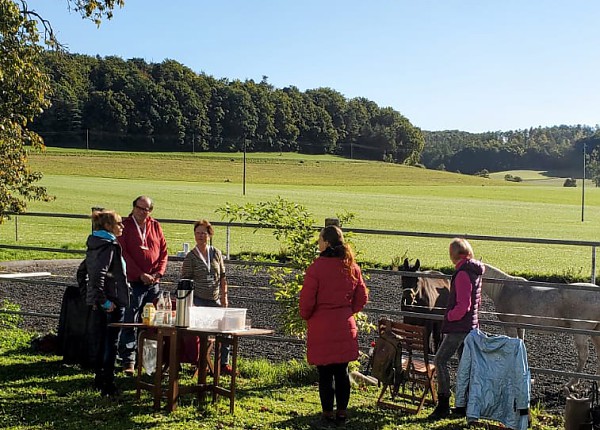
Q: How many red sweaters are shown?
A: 1